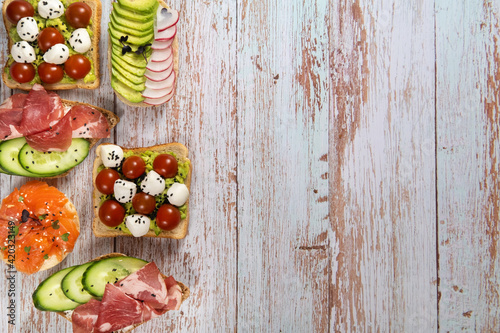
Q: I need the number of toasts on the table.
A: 6